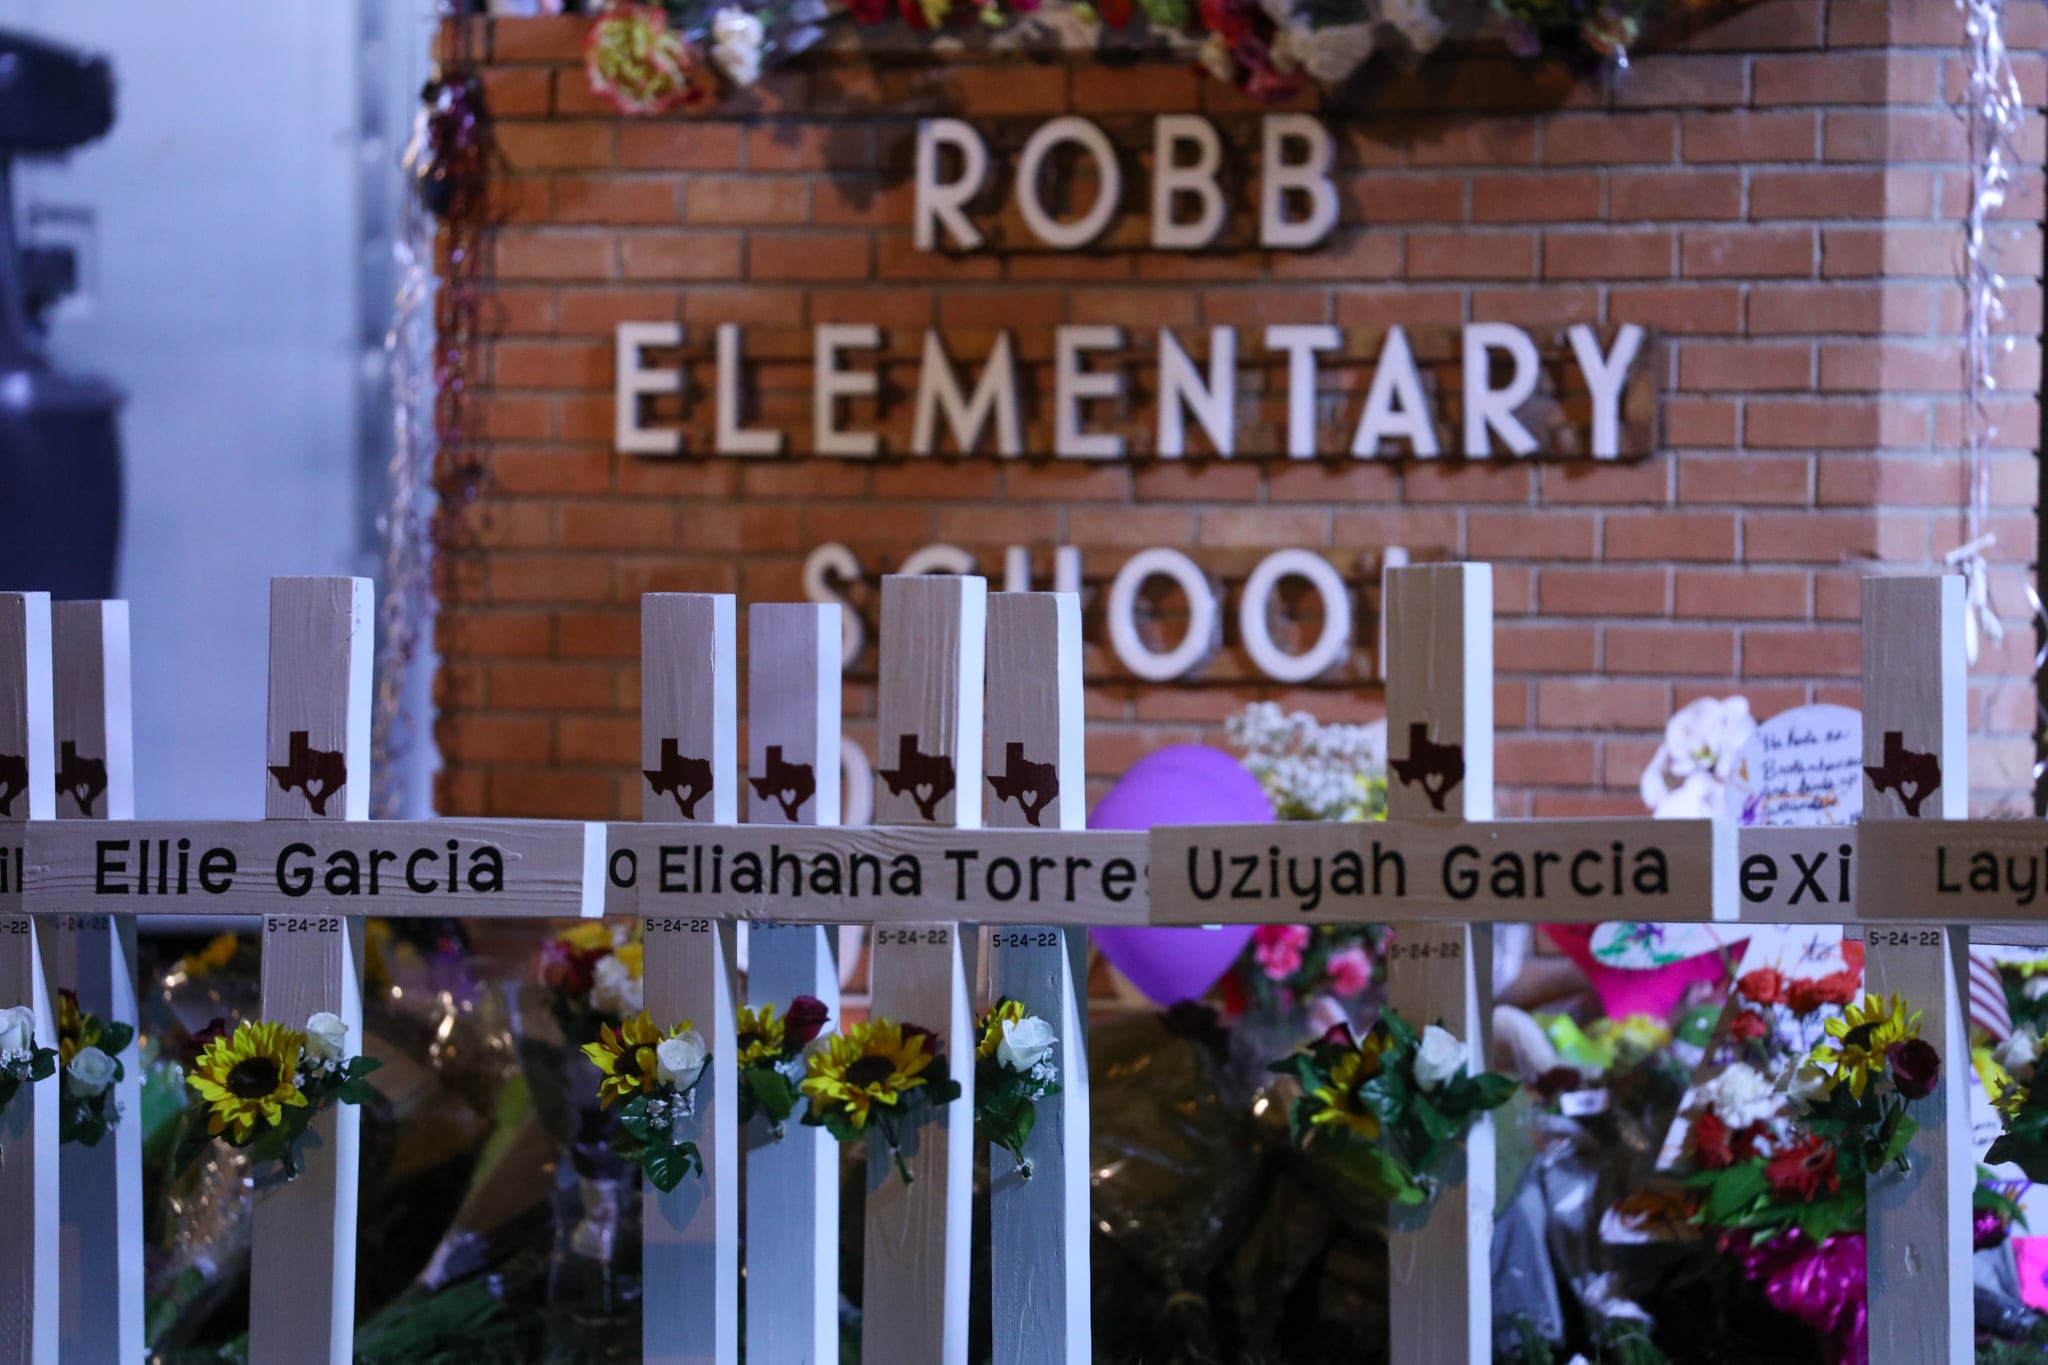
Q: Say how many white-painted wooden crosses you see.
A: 9